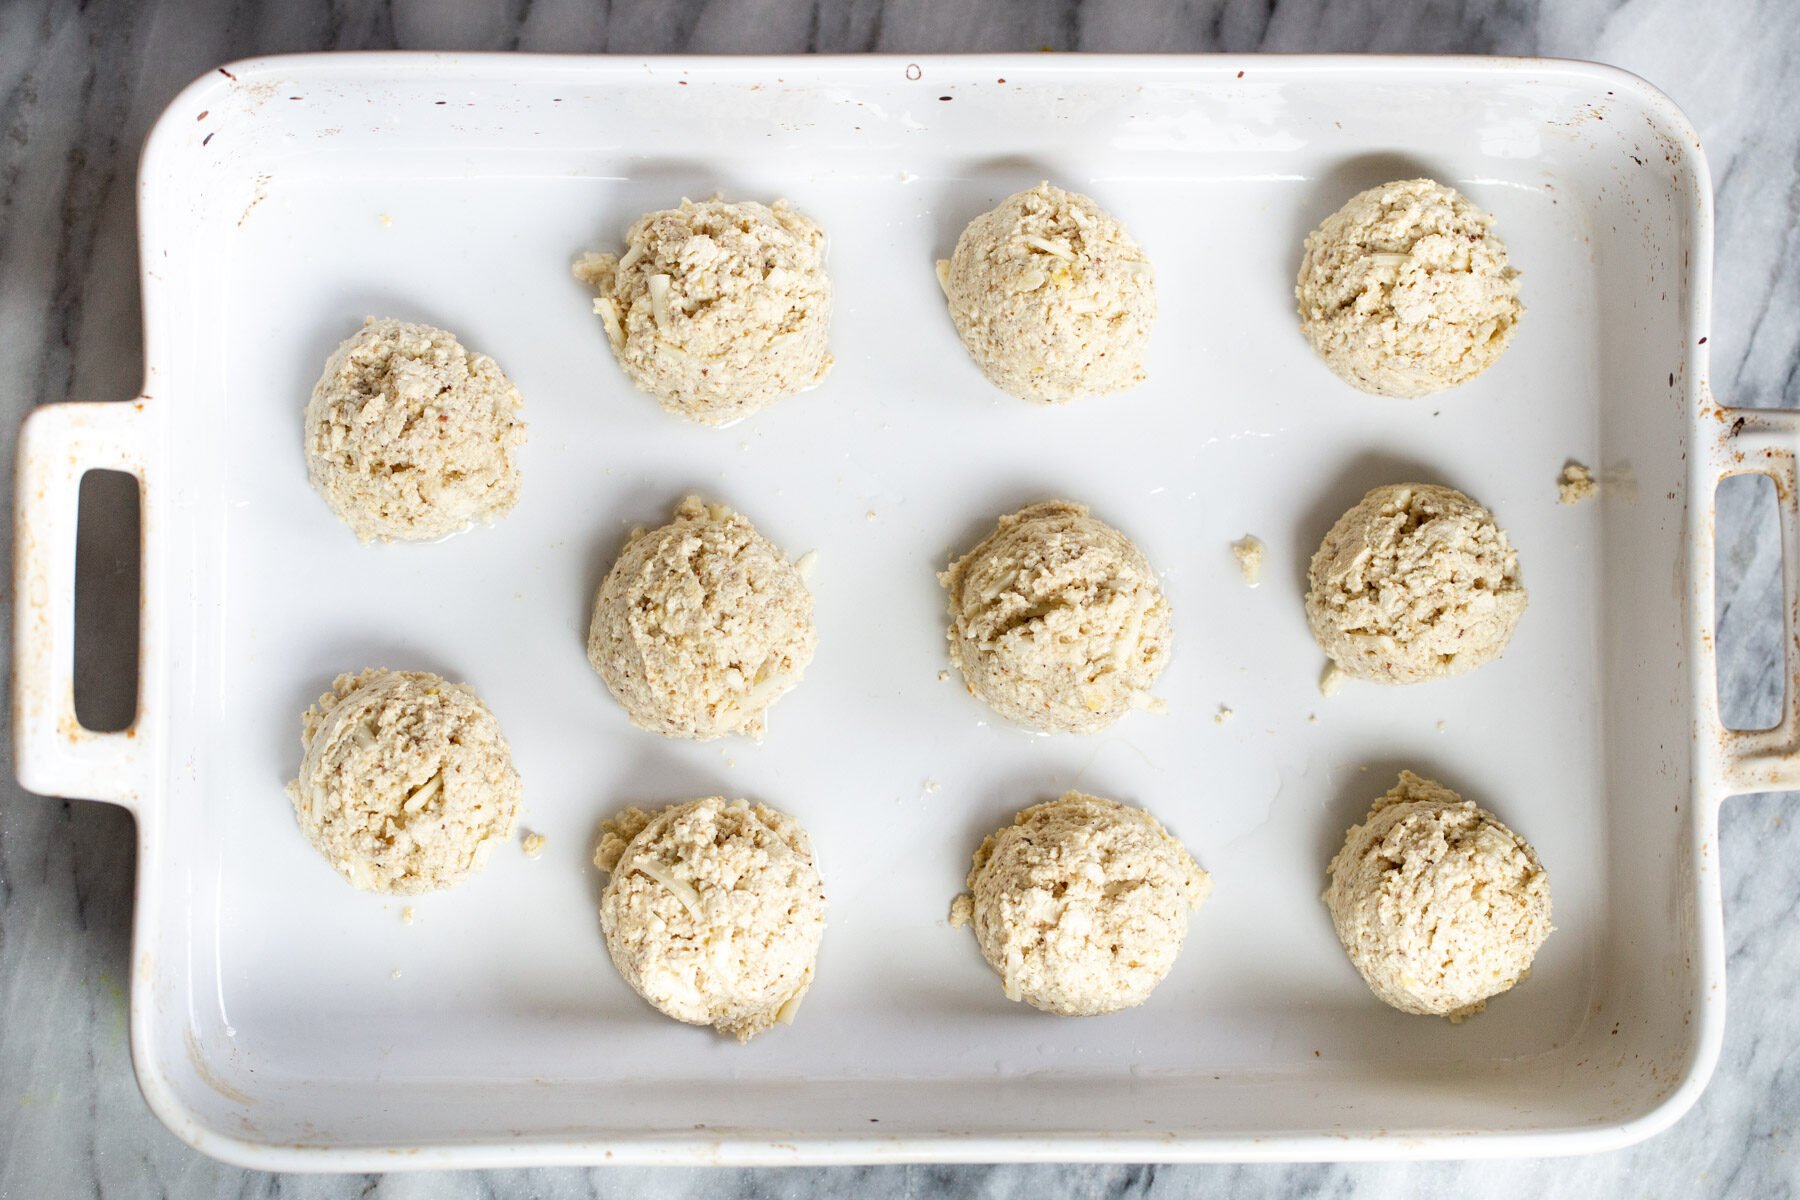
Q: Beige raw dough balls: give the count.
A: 11